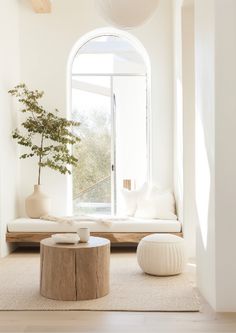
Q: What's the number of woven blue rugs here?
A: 0